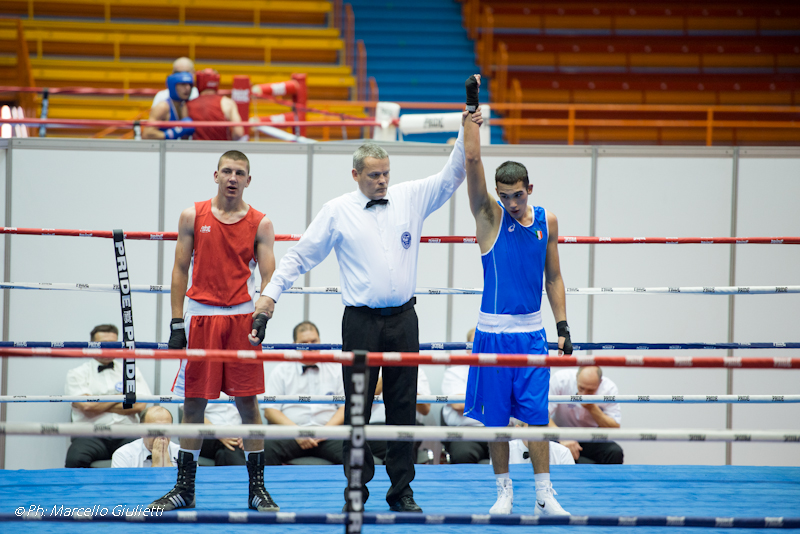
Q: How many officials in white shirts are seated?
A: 8